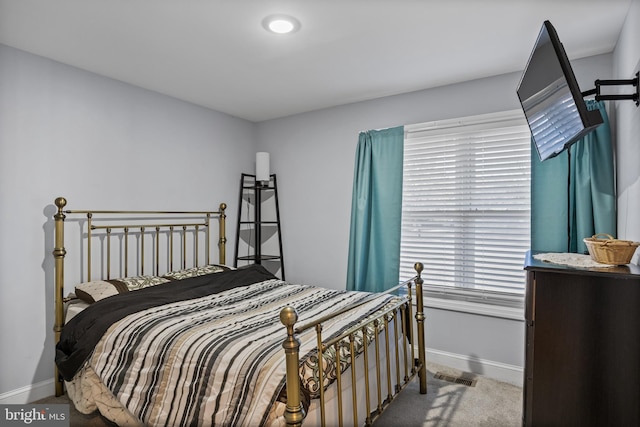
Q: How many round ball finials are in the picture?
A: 4